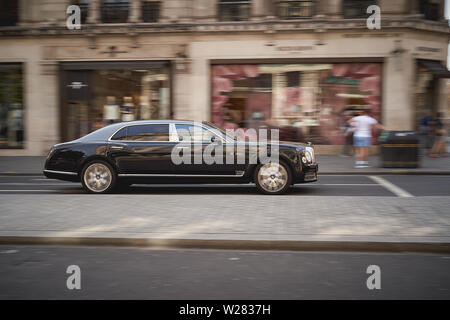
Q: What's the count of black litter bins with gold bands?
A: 1